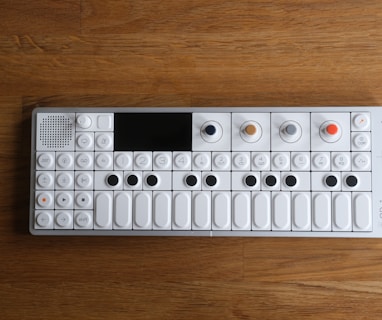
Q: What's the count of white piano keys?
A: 14